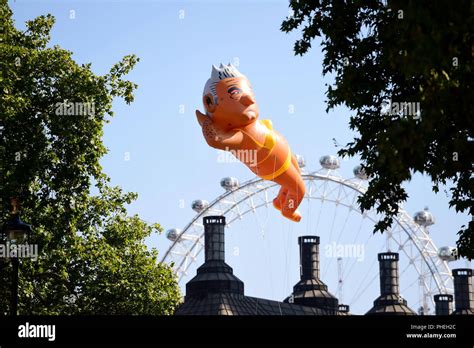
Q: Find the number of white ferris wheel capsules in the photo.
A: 8